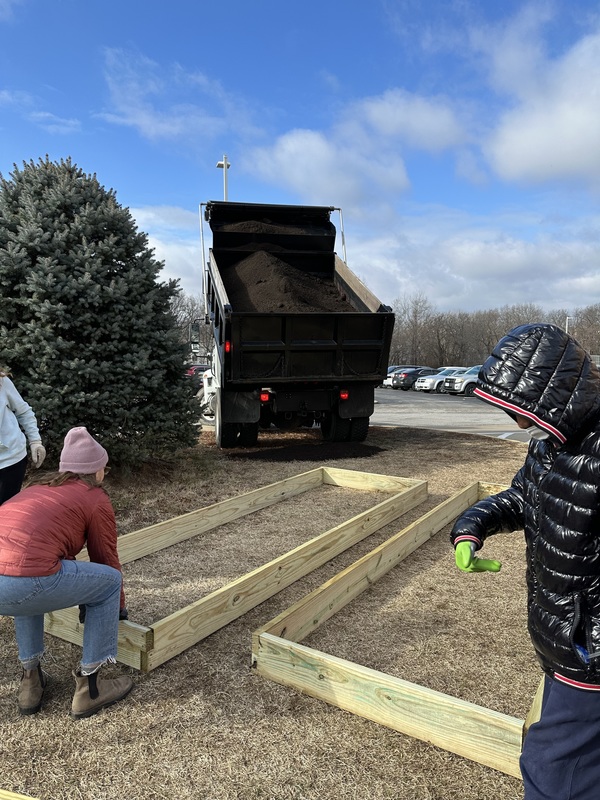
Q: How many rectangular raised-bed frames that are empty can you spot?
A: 2